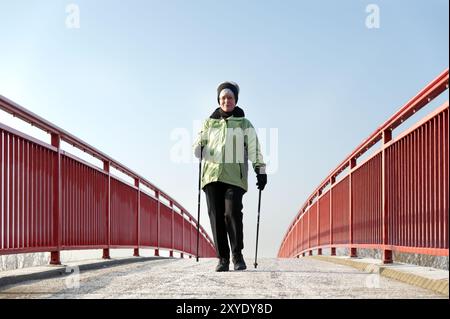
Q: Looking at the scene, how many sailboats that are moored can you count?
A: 0